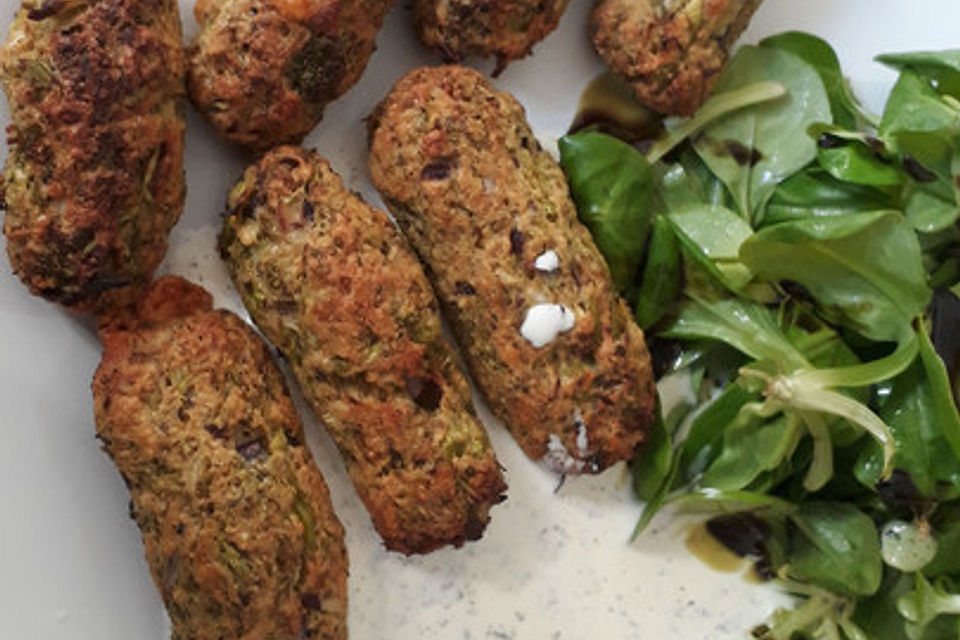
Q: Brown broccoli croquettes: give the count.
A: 7